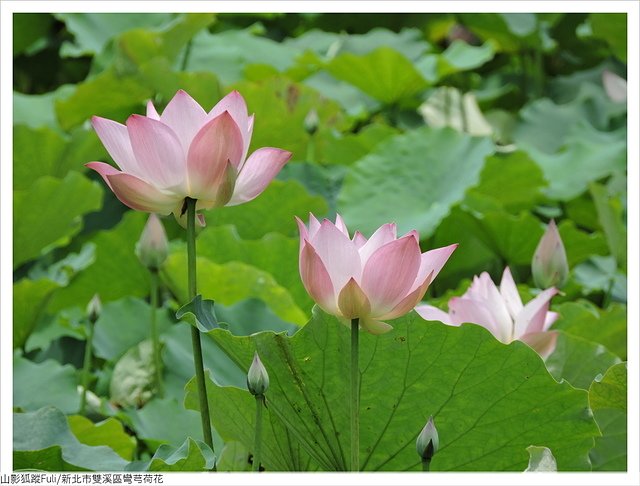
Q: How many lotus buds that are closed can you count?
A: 6